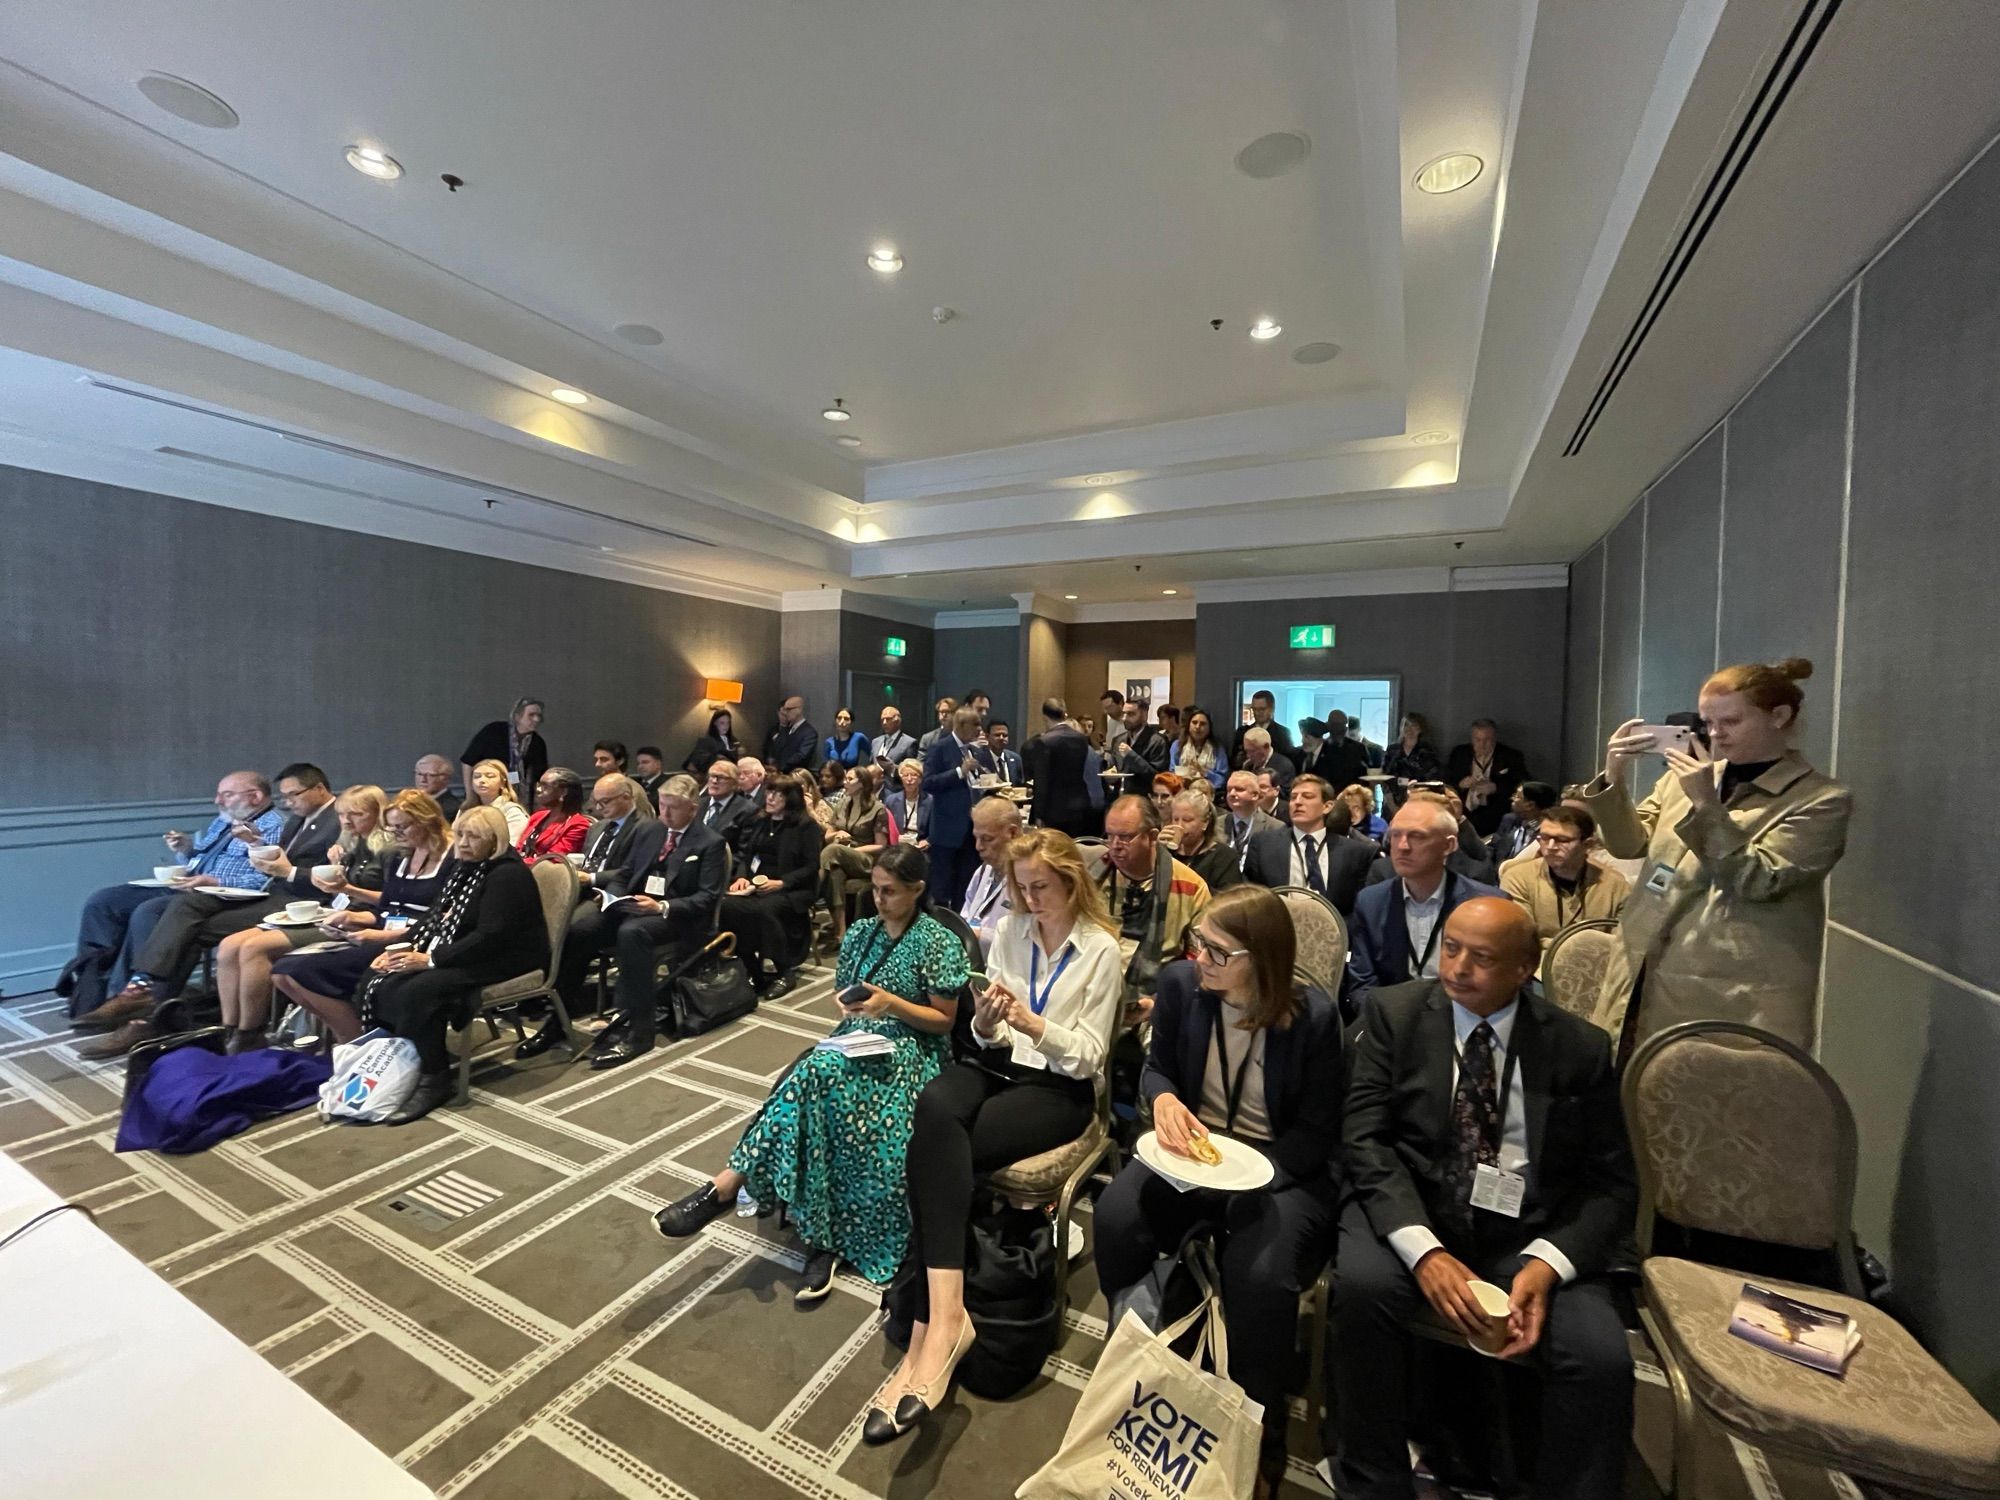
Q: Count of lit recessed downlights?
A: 11